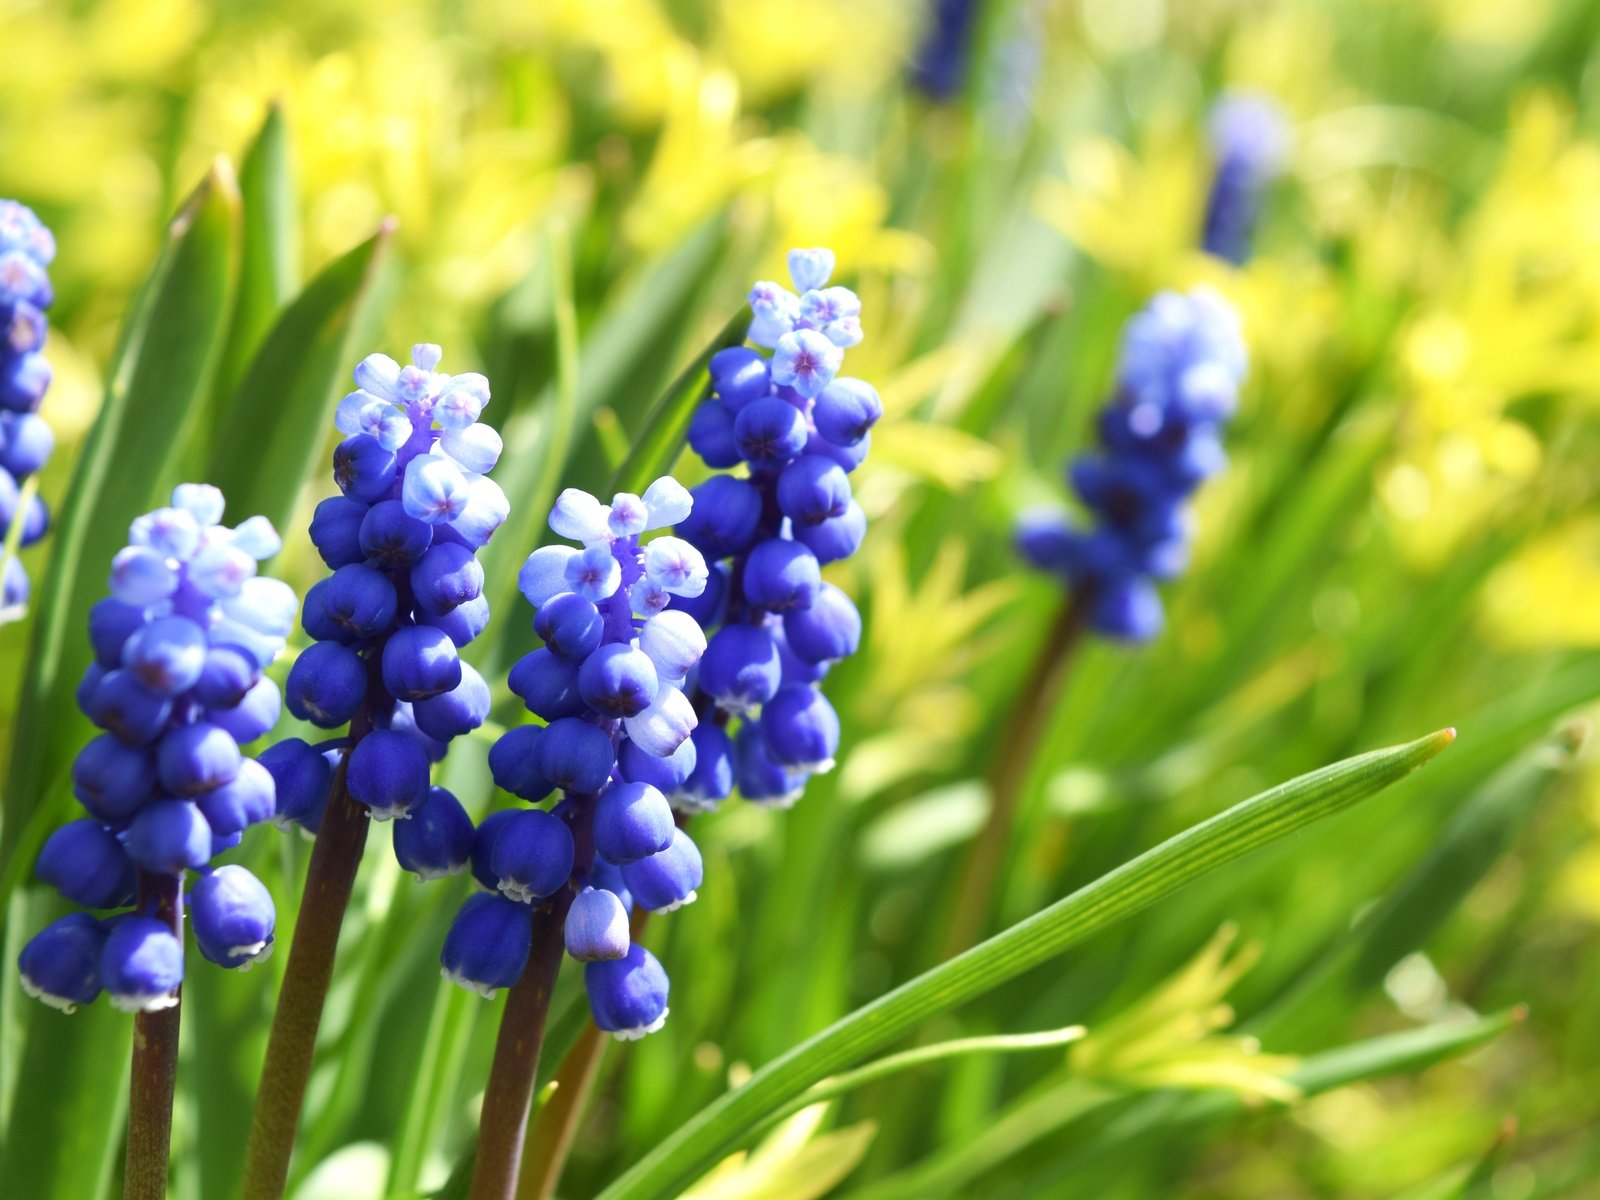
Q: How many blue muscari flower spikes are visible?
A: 8